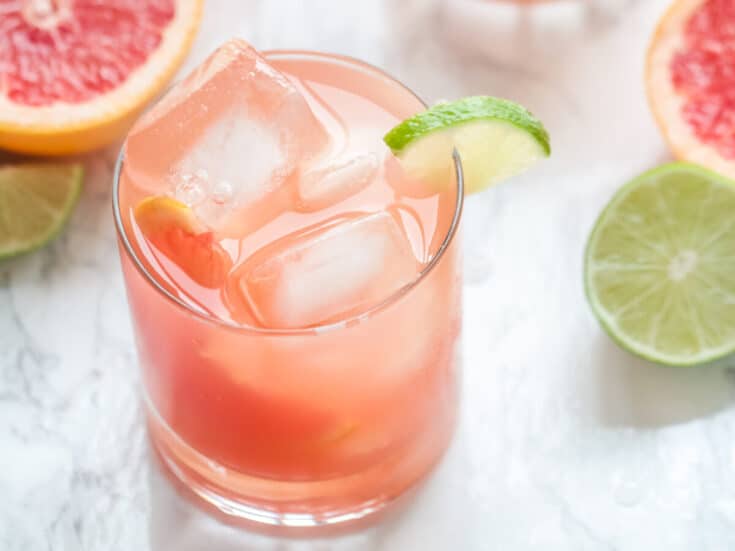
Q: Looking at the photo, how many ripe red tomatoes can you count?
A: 0